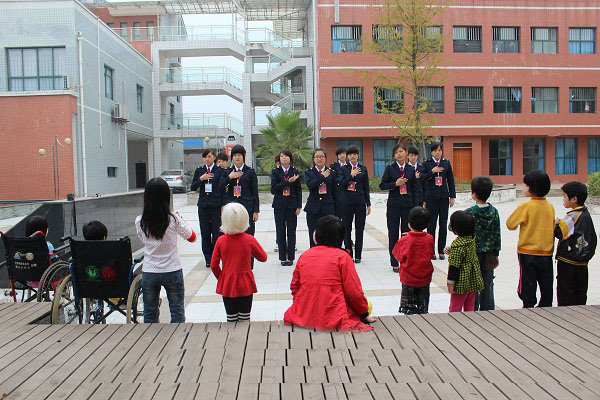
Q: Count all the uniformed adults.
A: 11